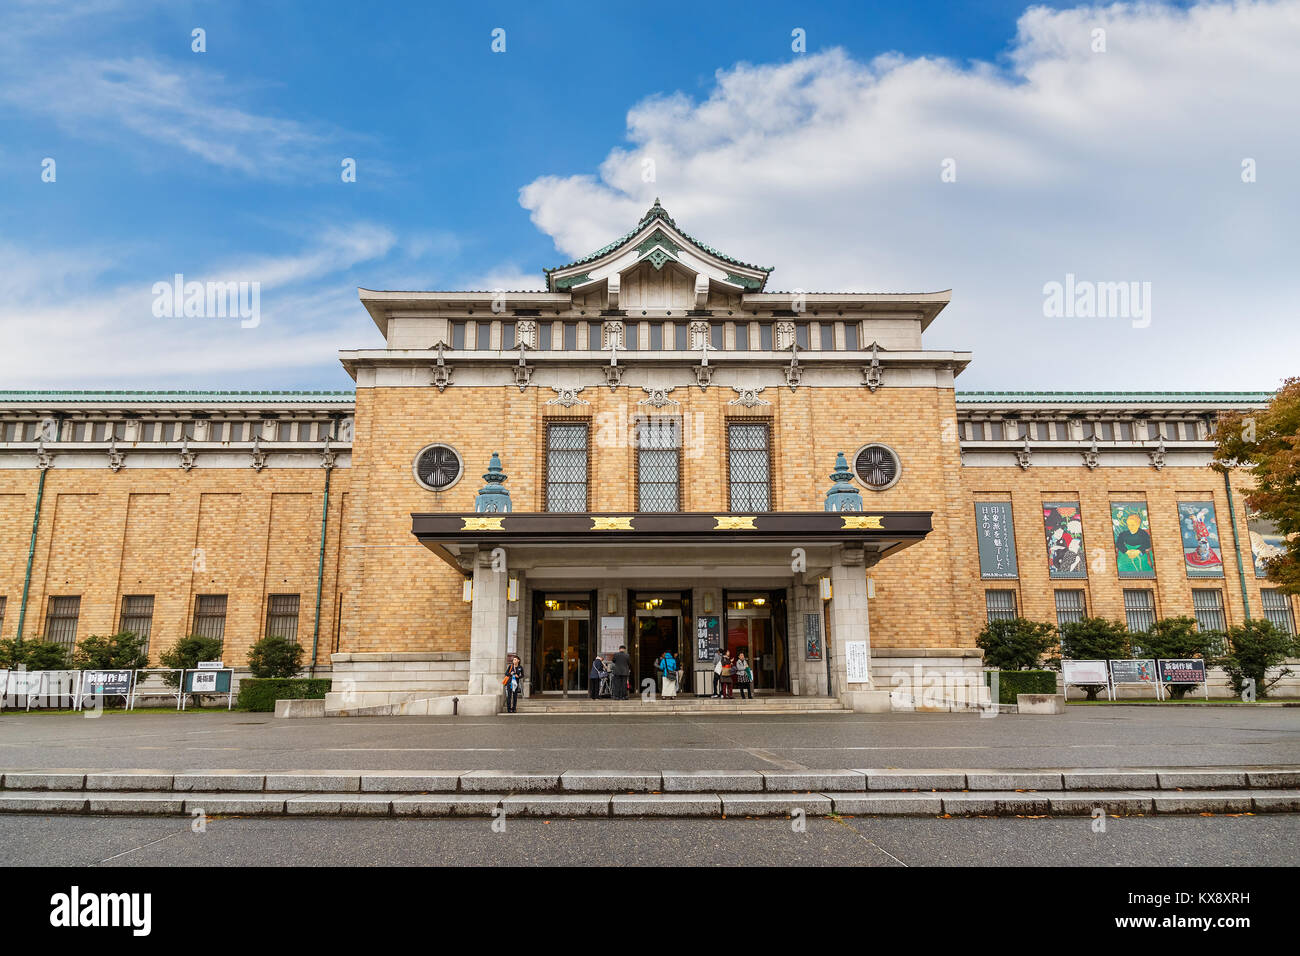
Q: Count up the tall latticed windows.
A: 3